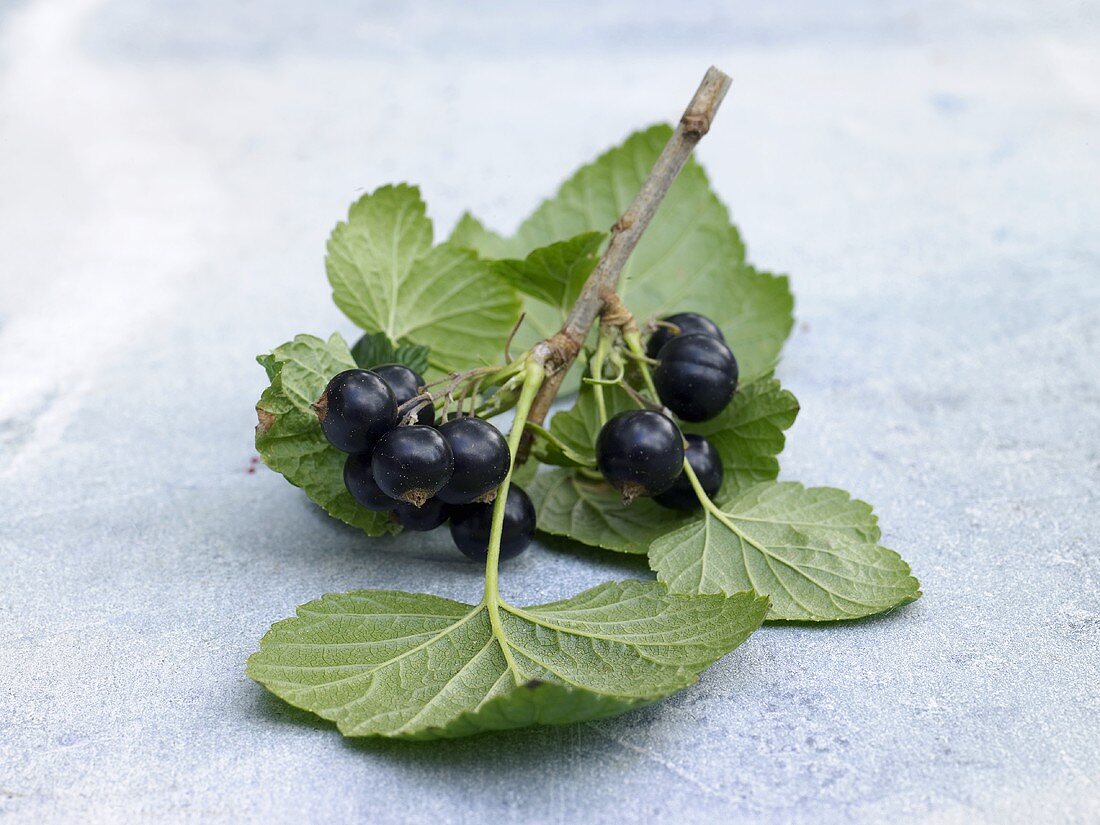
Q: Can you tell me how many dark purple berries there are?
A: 11